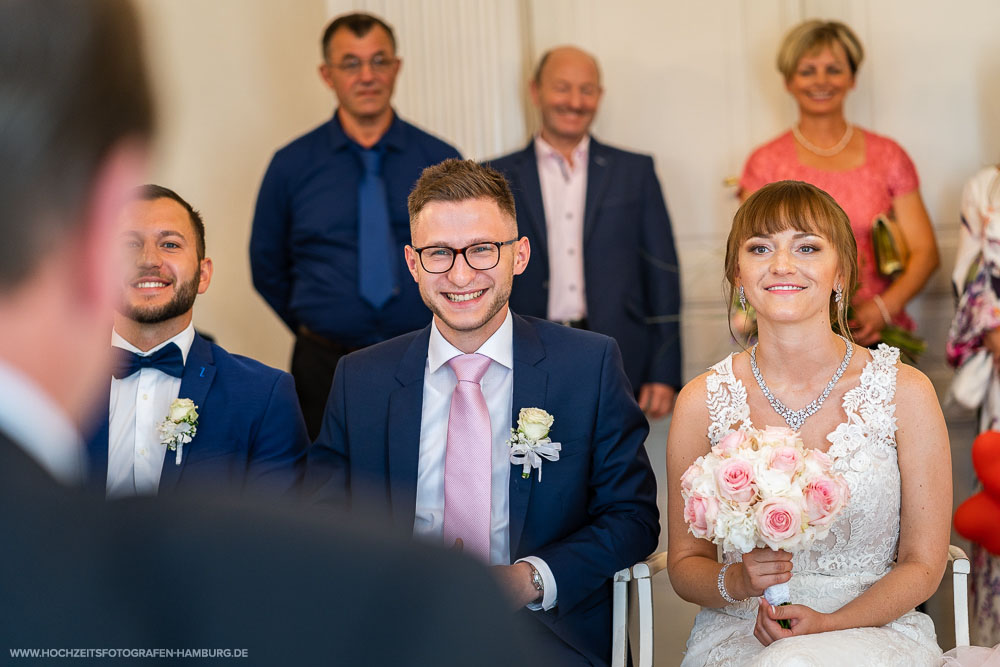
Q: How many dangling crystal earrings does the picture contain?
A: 2